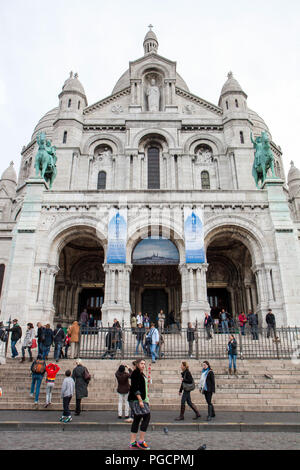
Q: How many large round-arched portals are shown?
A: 3